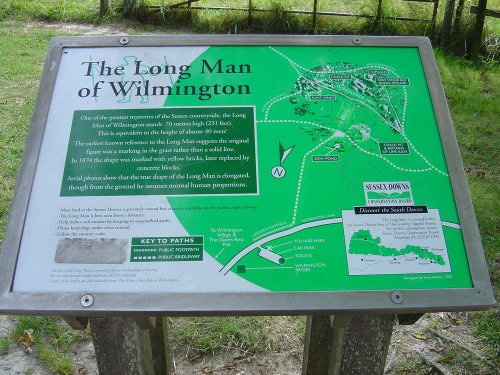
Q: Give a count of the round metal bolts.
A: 4